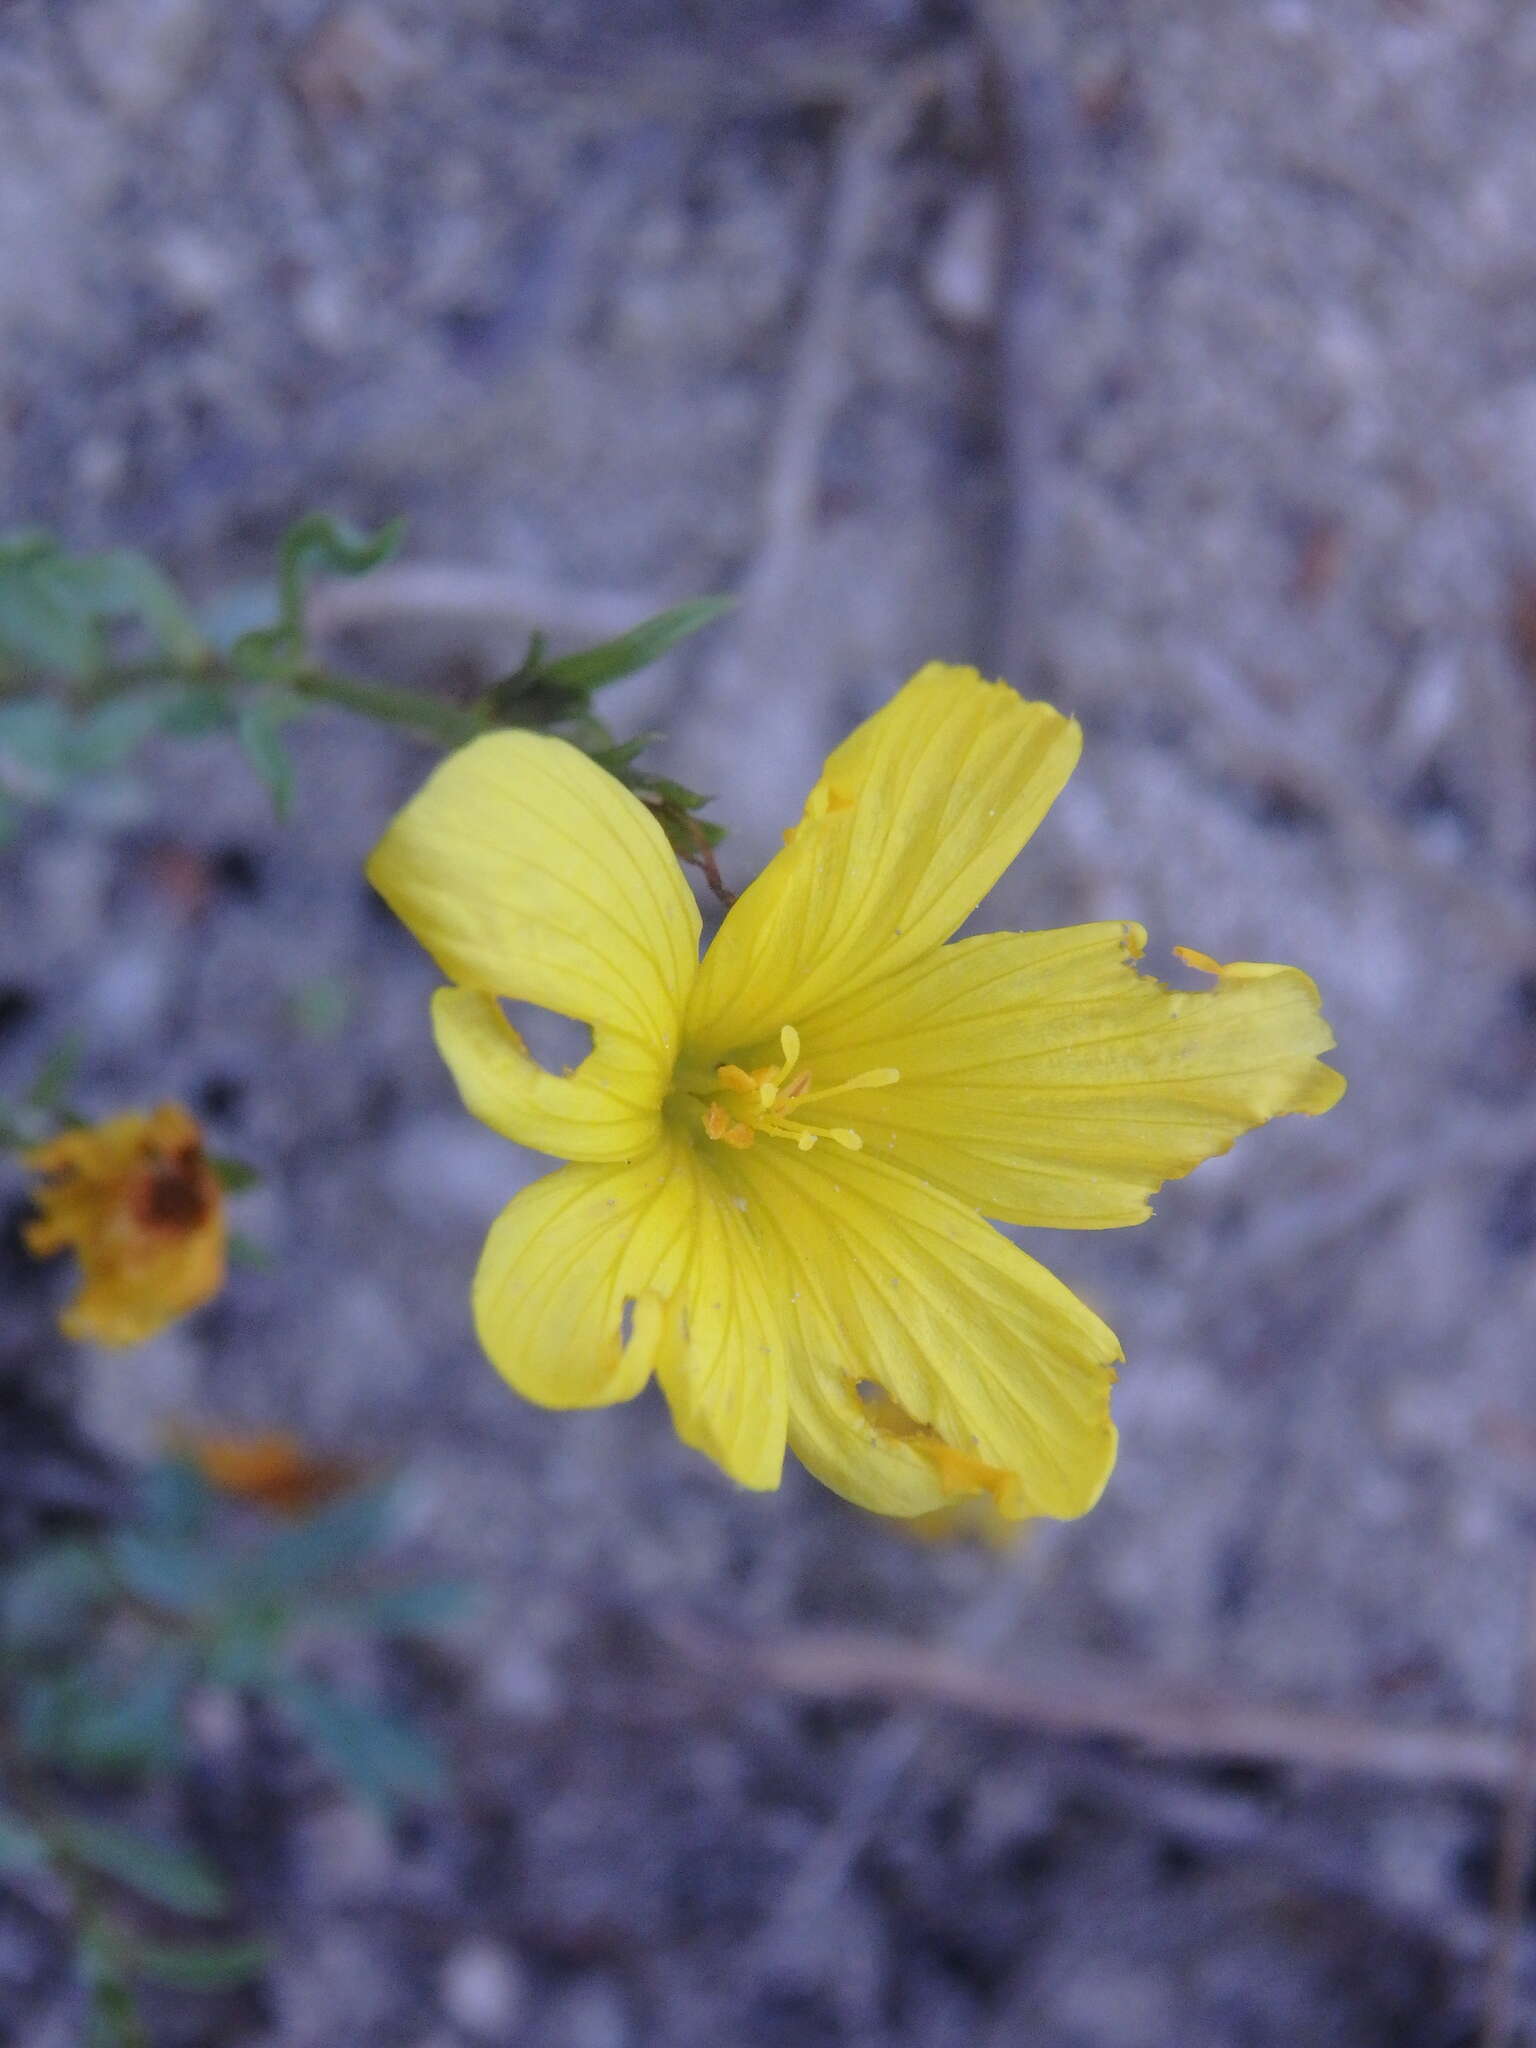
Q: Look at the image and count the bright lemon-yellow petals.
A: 5